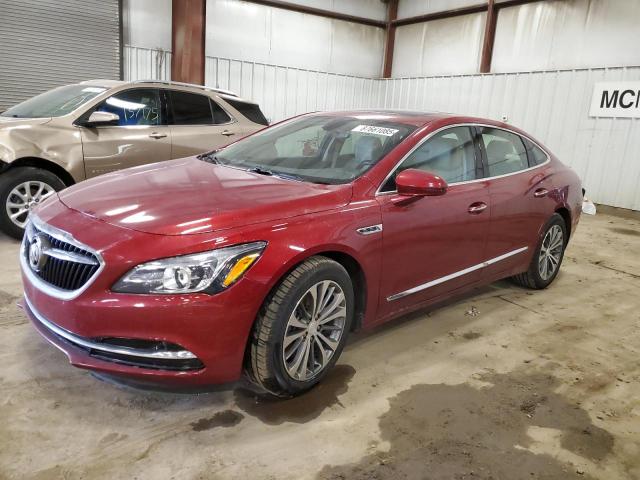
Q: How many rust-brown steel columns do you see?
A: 3